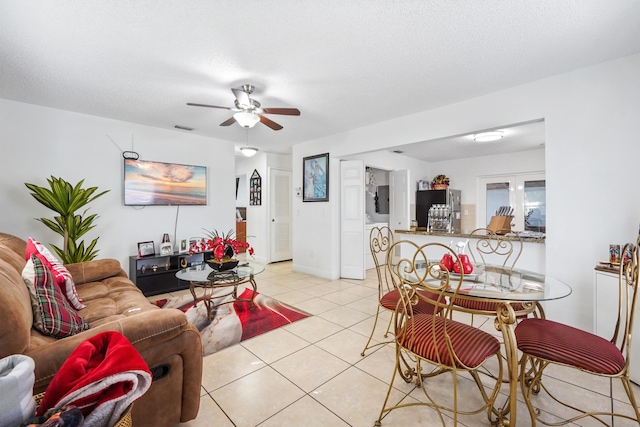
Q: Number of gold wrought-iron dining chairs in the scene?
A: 4